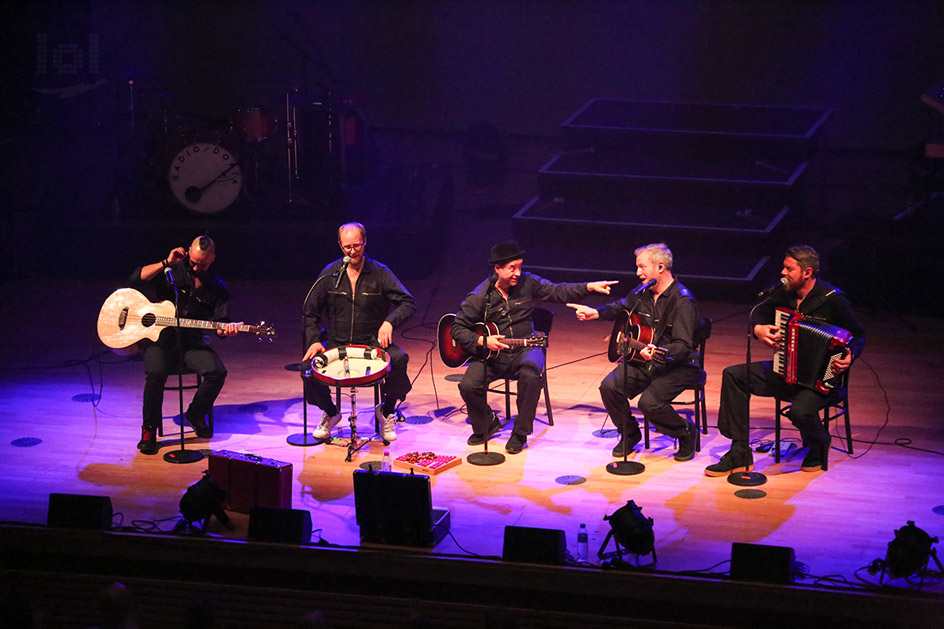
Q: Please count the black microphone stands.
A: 5